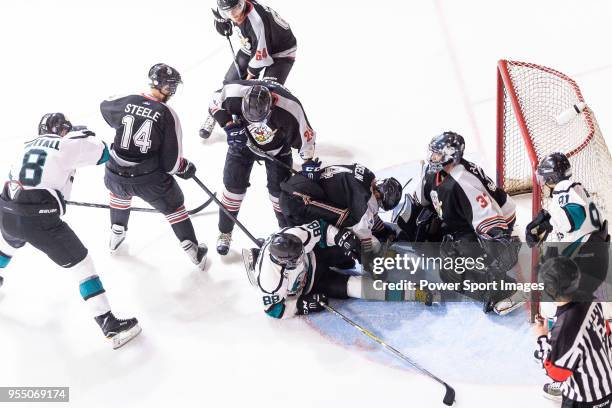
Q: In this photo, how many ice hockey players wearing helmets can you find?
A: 8